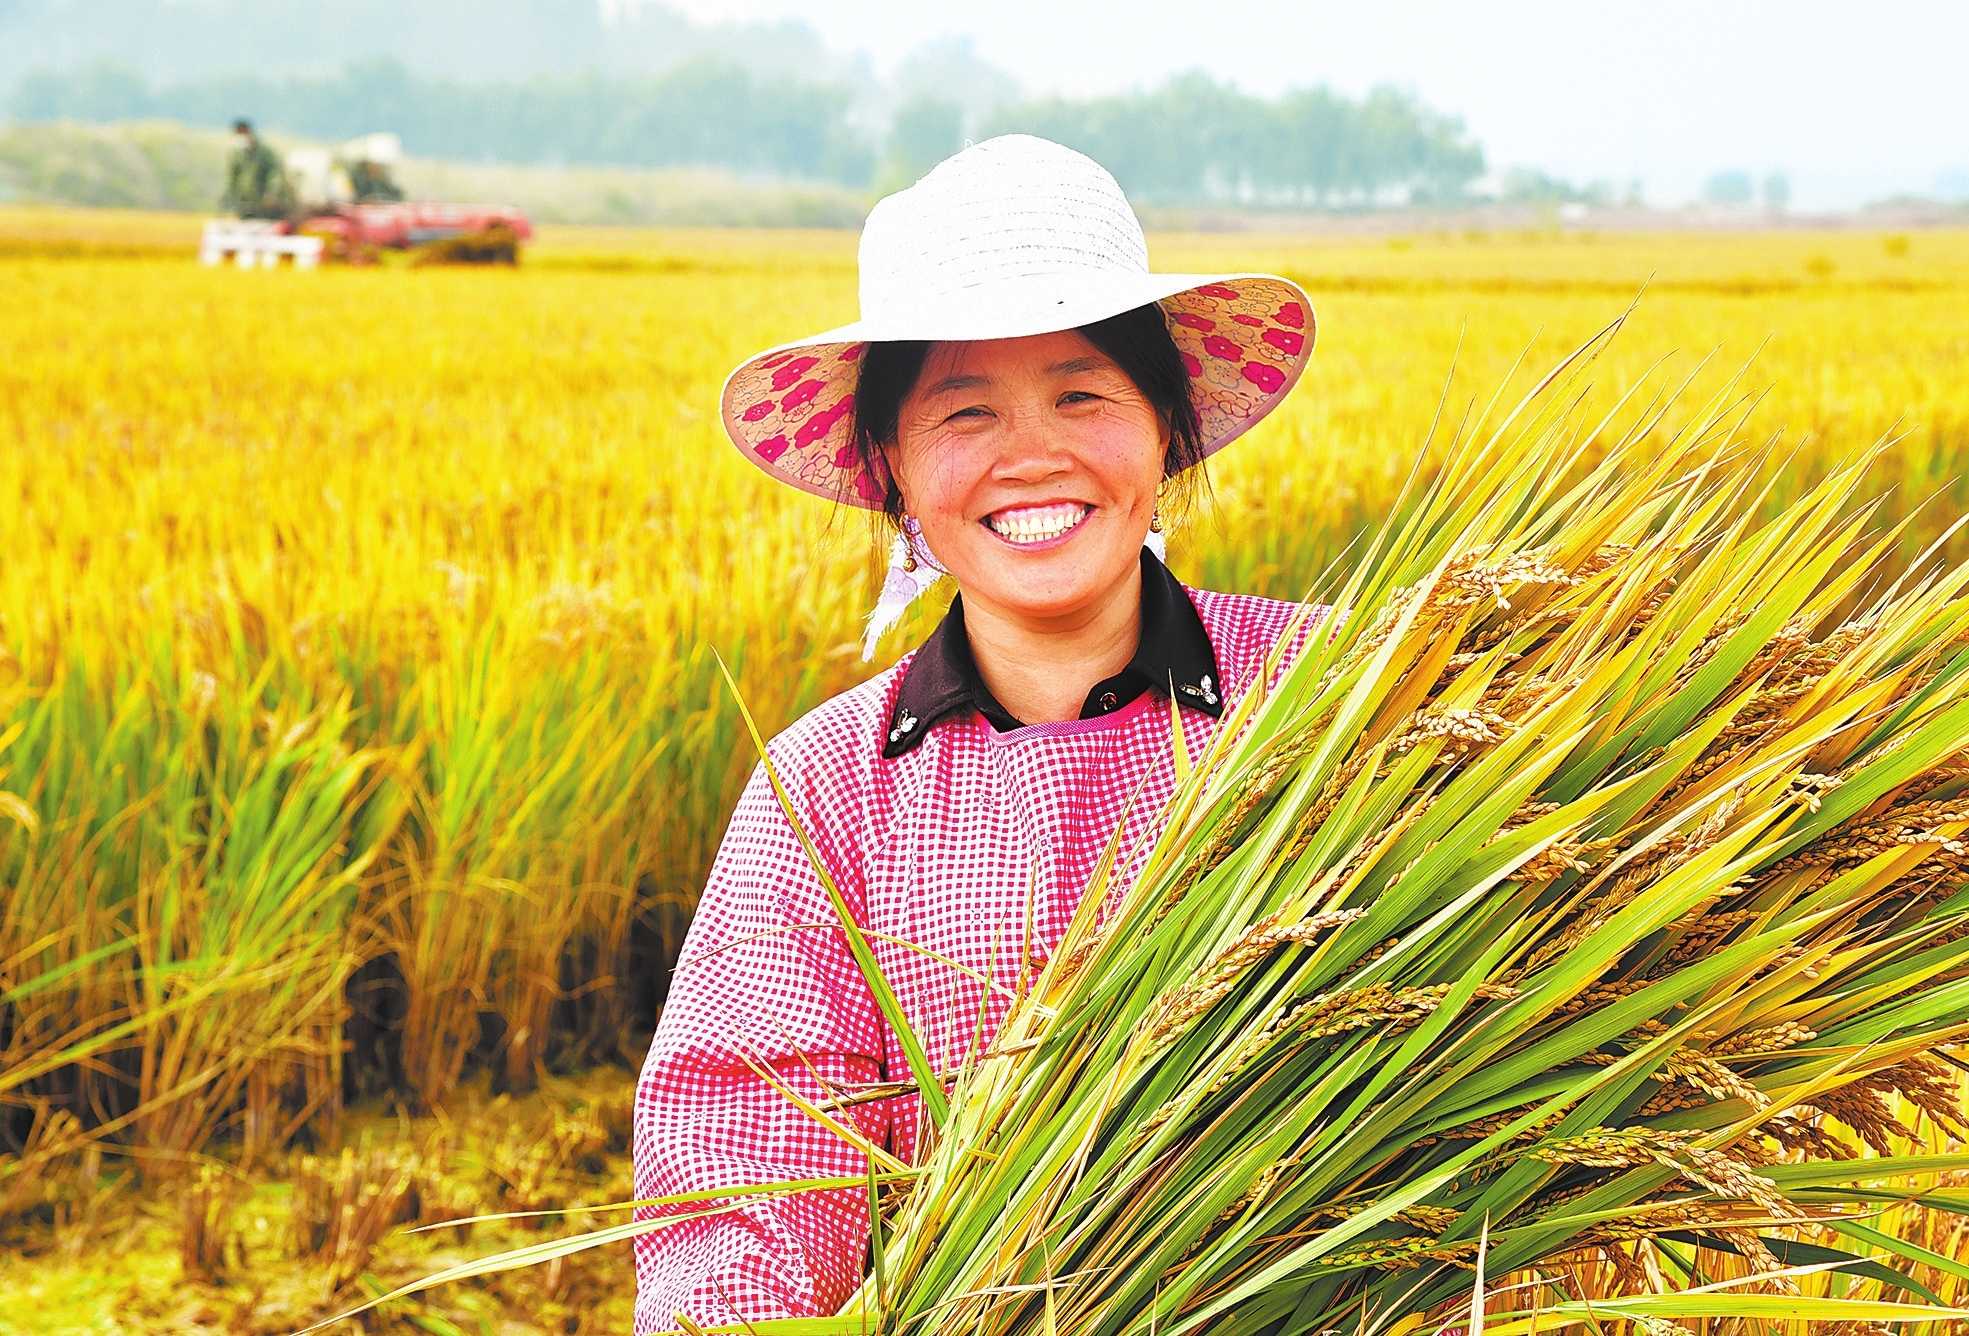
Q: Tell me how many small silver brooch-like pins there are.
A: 2